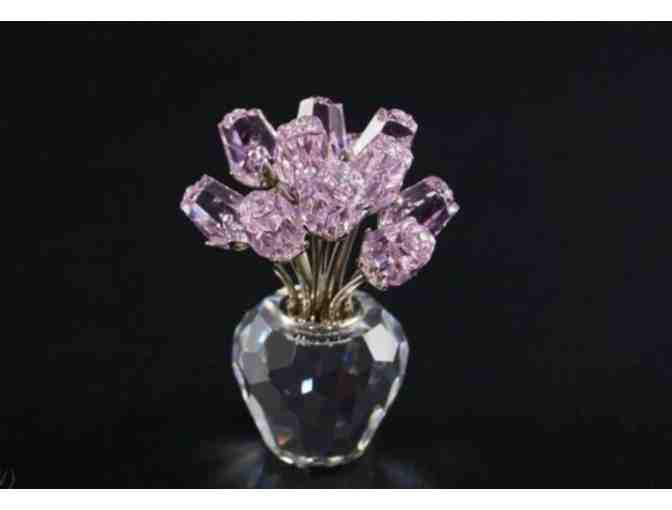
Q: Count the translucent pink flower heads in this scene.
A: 10